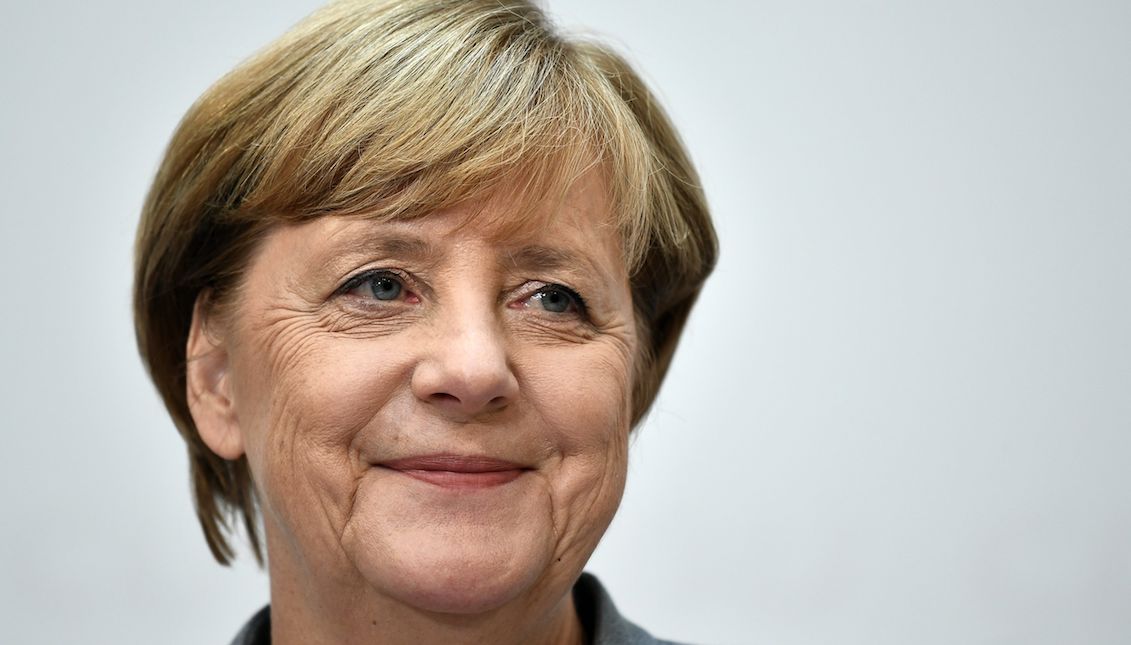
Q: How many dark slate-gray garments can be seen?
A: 1